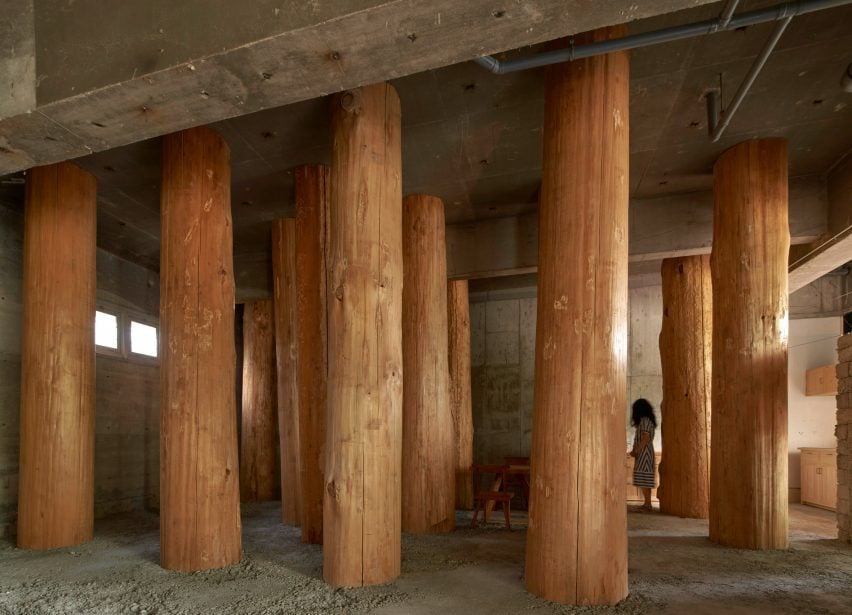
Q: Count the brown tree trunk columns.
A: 11